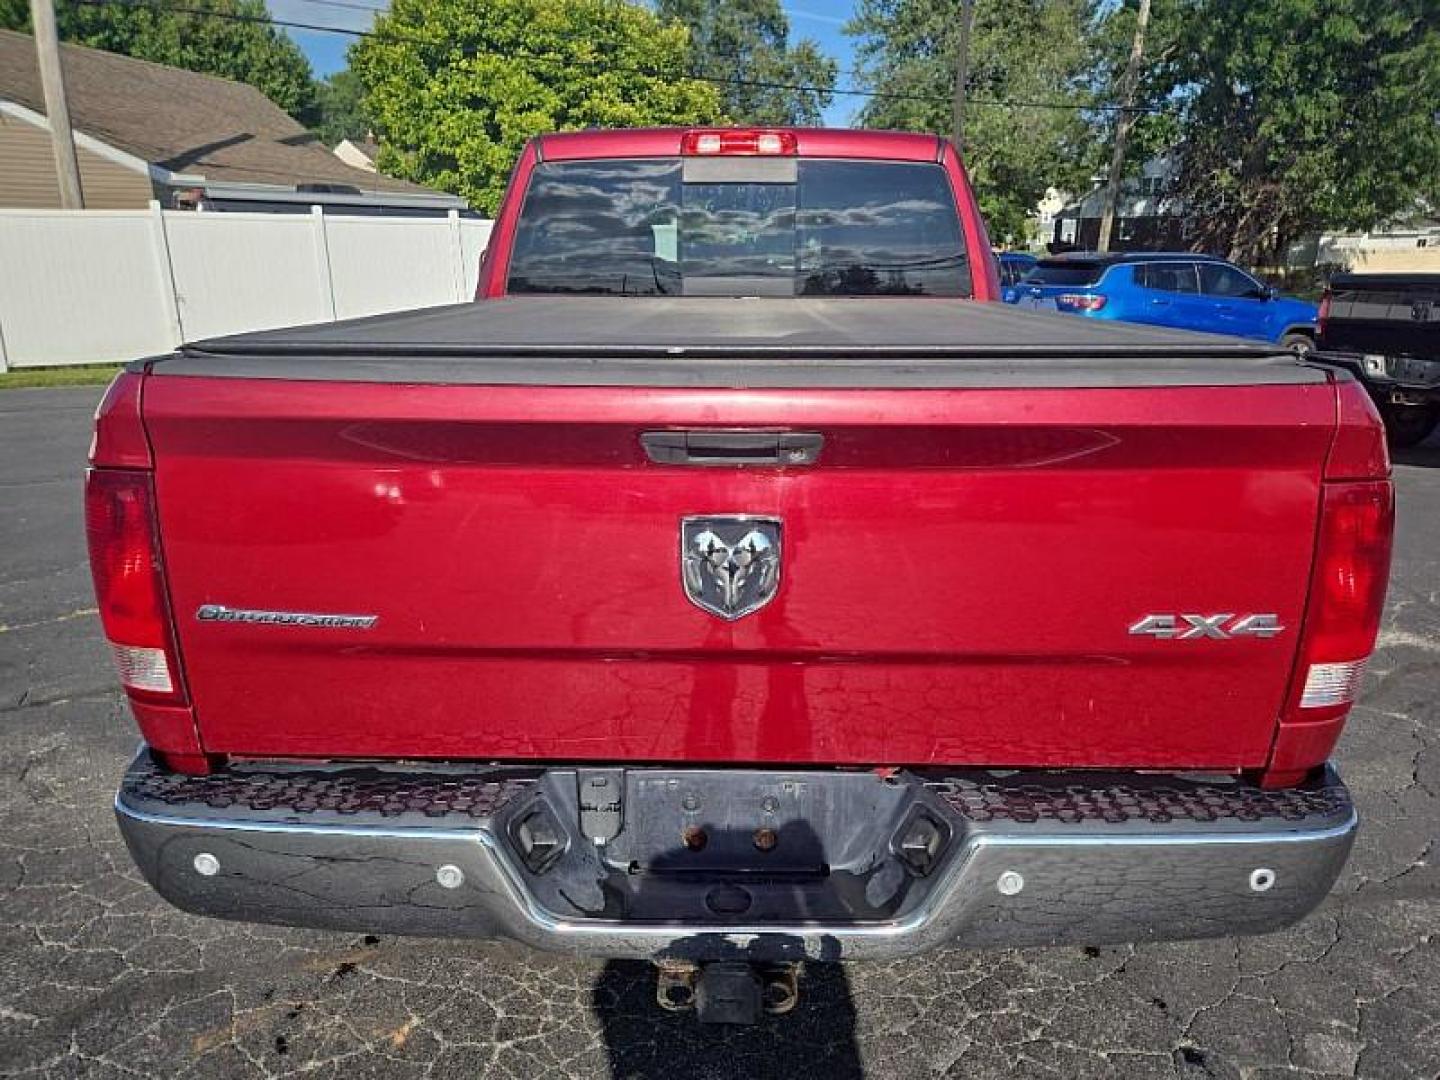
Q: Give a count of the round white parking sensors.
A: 4